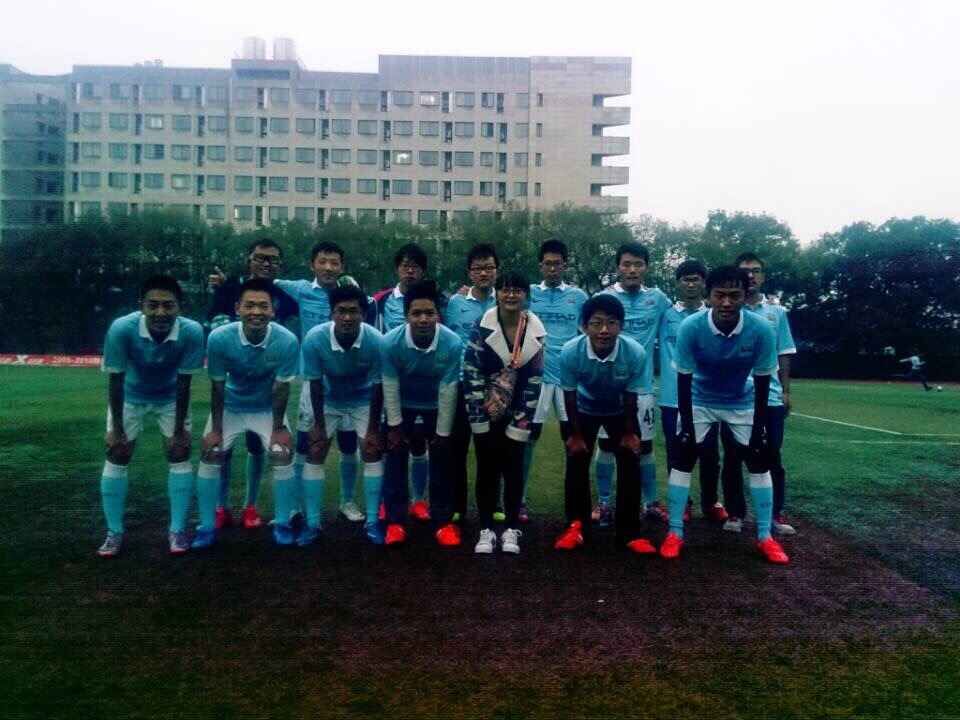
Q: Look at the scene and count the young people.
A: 15